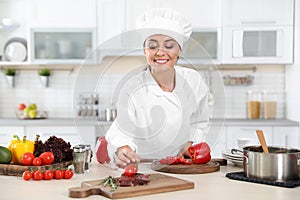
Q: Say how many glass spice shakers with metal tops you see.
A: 2